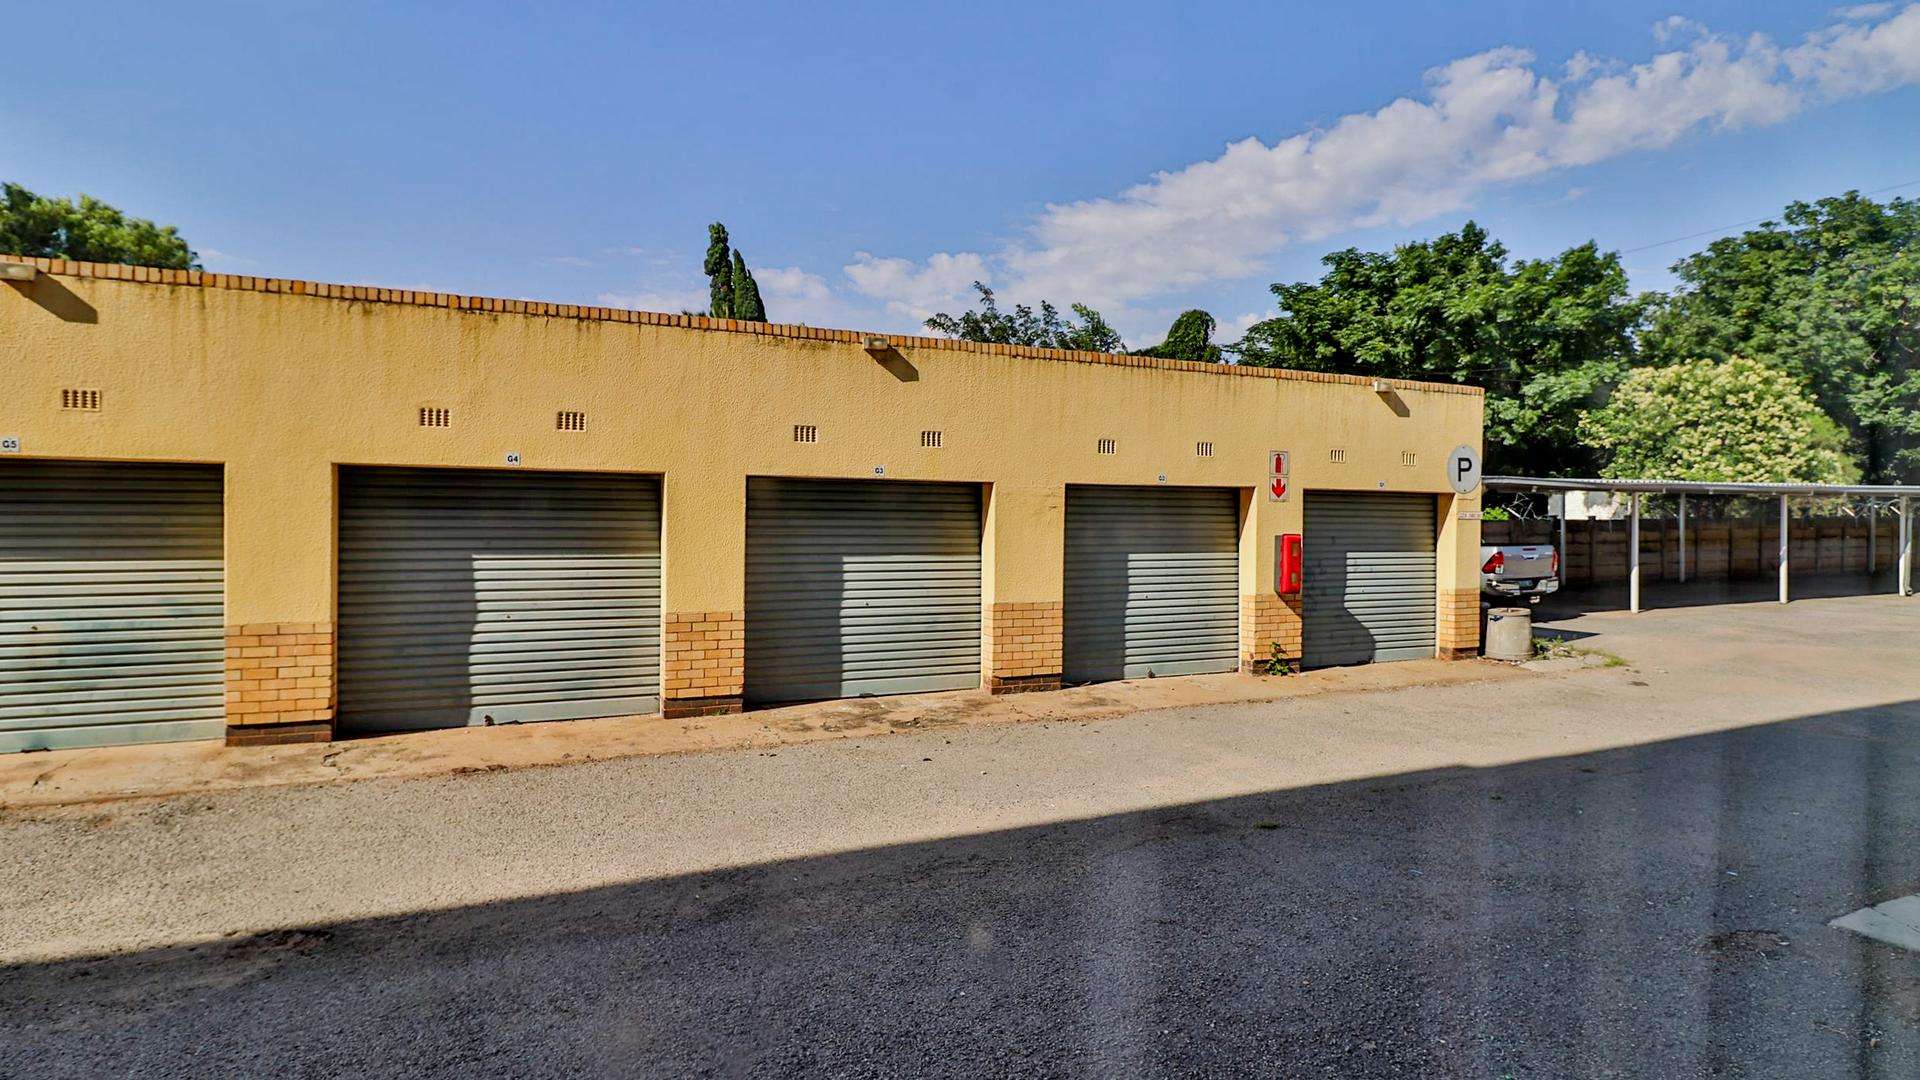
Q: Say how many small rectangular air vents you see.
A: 9